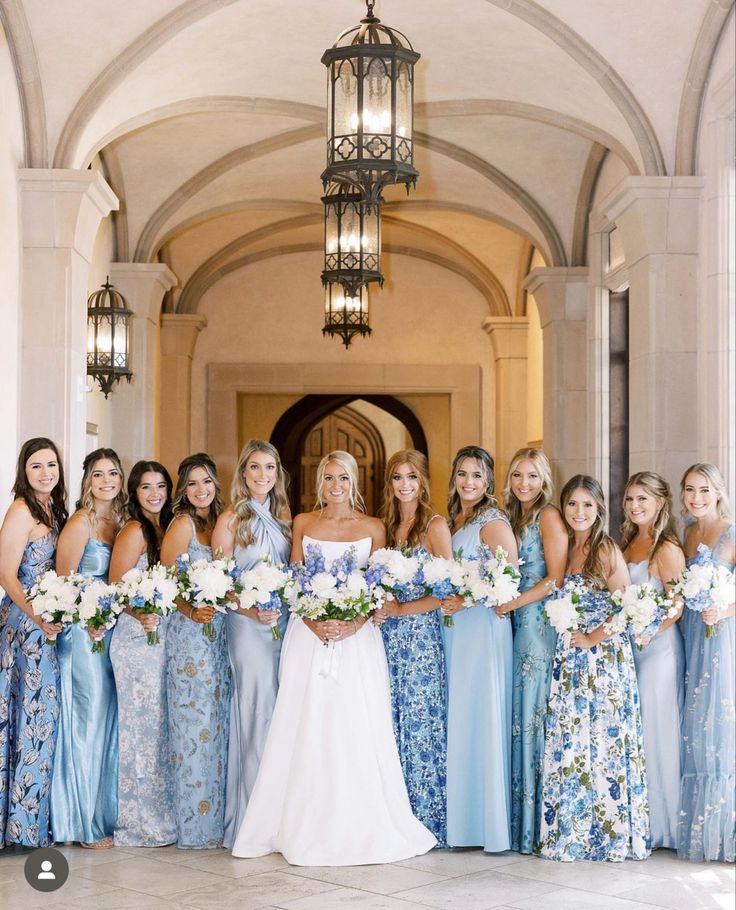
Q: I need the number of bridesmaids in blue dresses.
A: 11